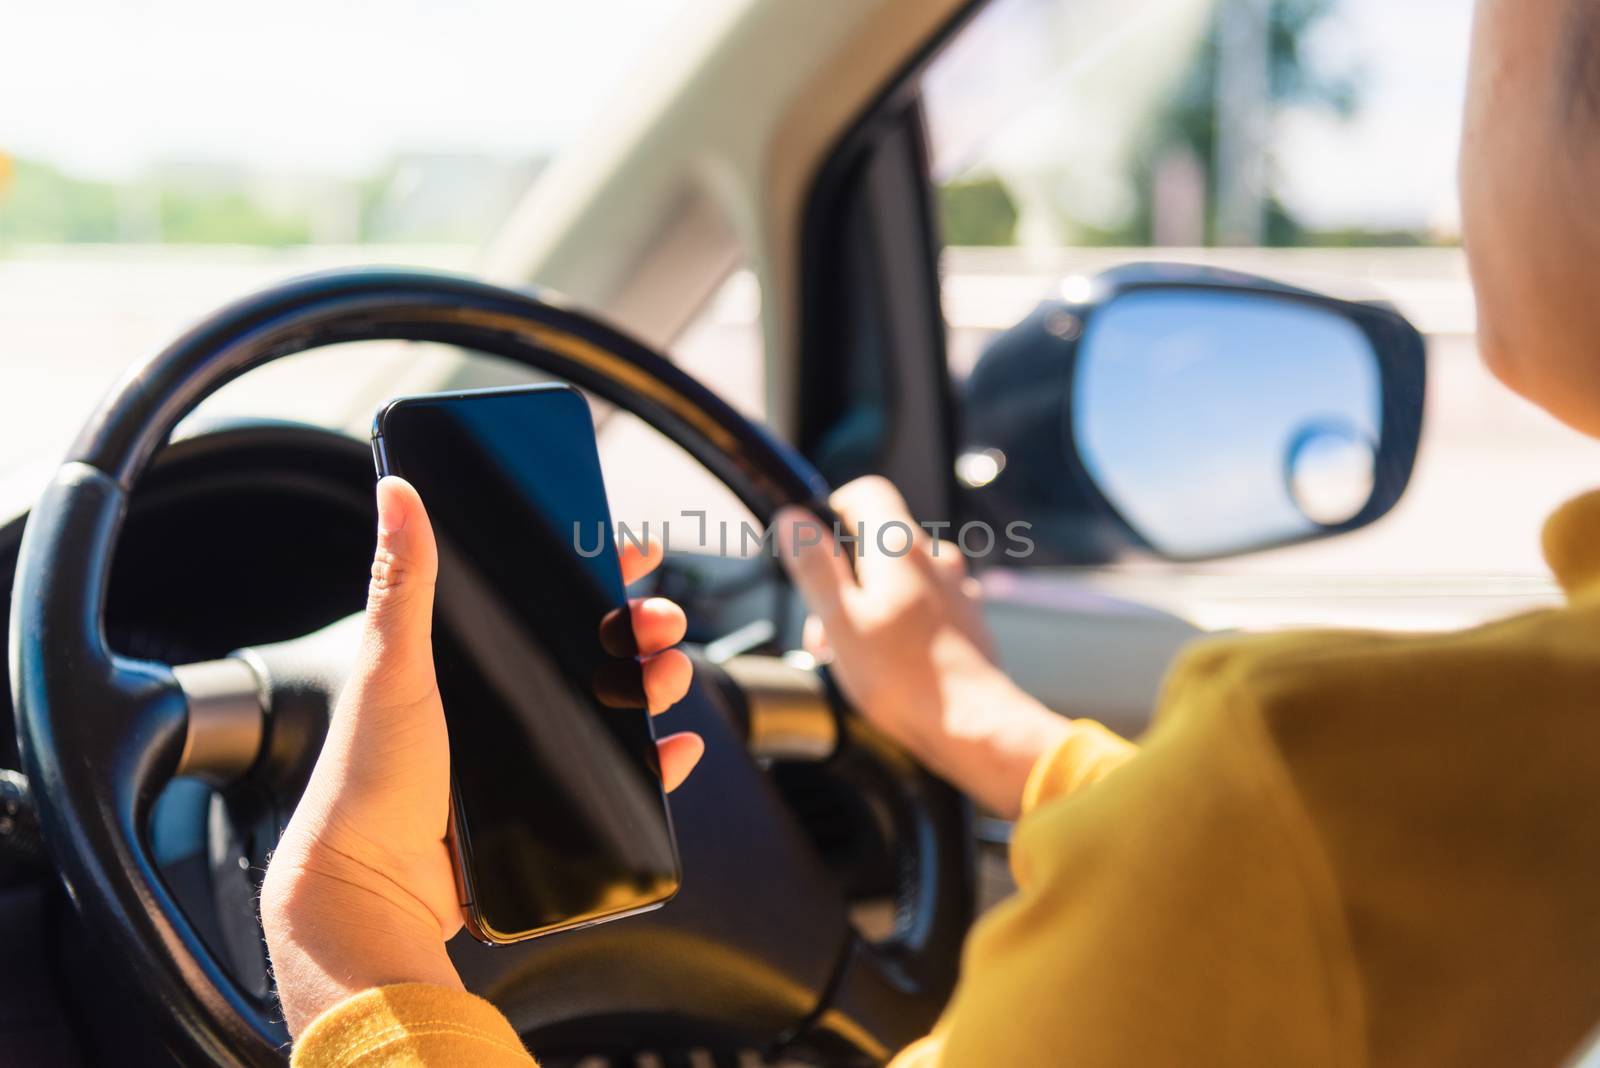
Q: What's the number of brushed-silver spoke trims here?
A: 2